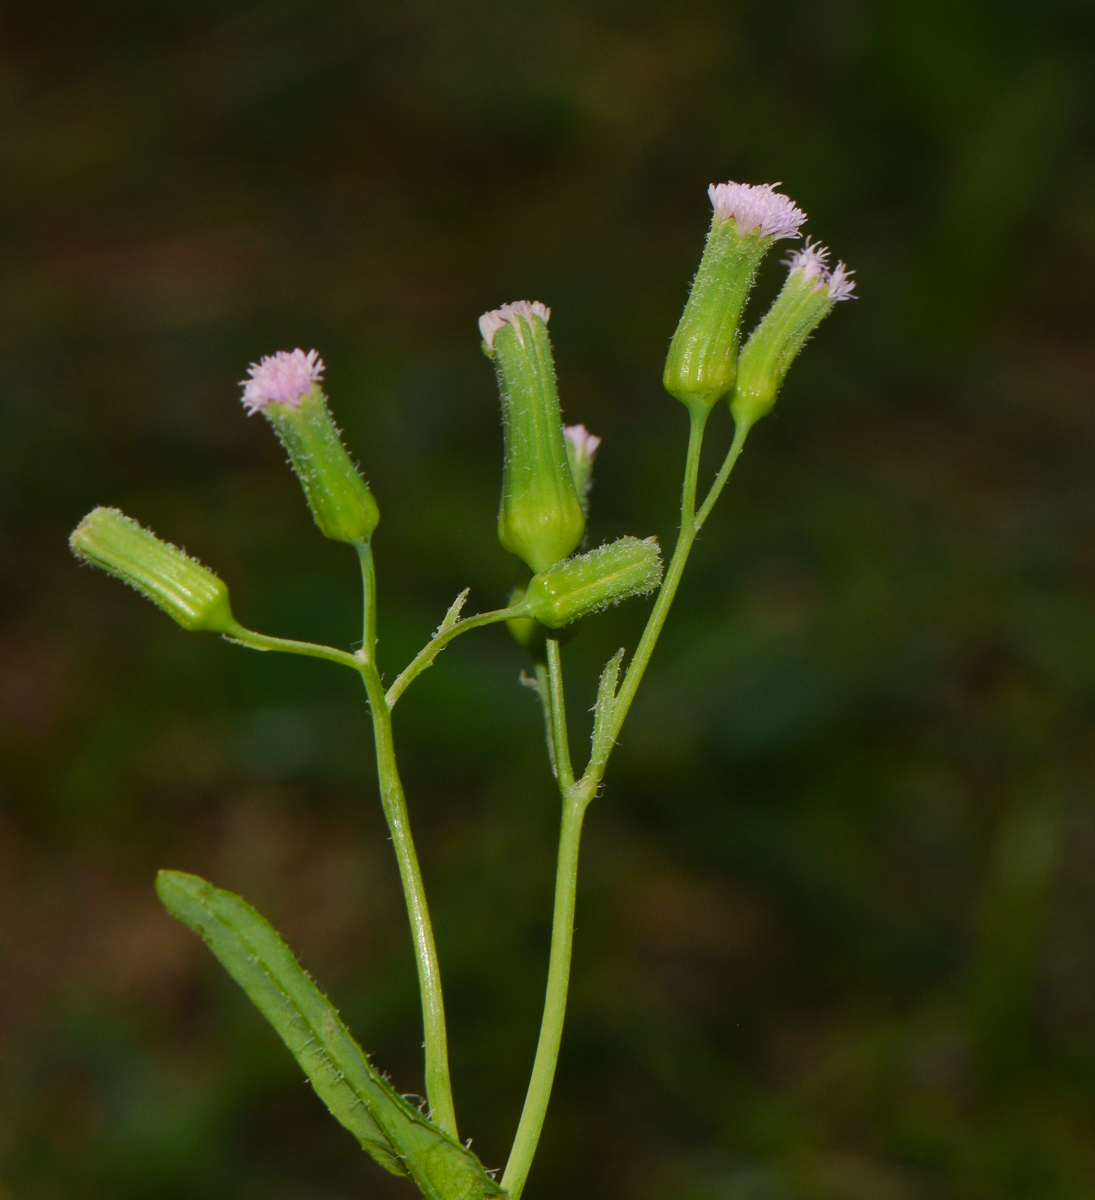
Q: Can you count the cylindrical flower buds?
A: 7